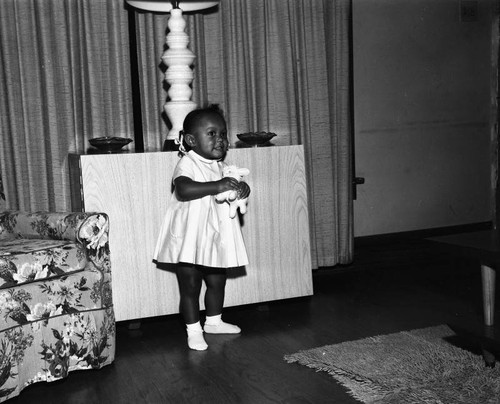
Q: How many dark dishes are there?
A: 2